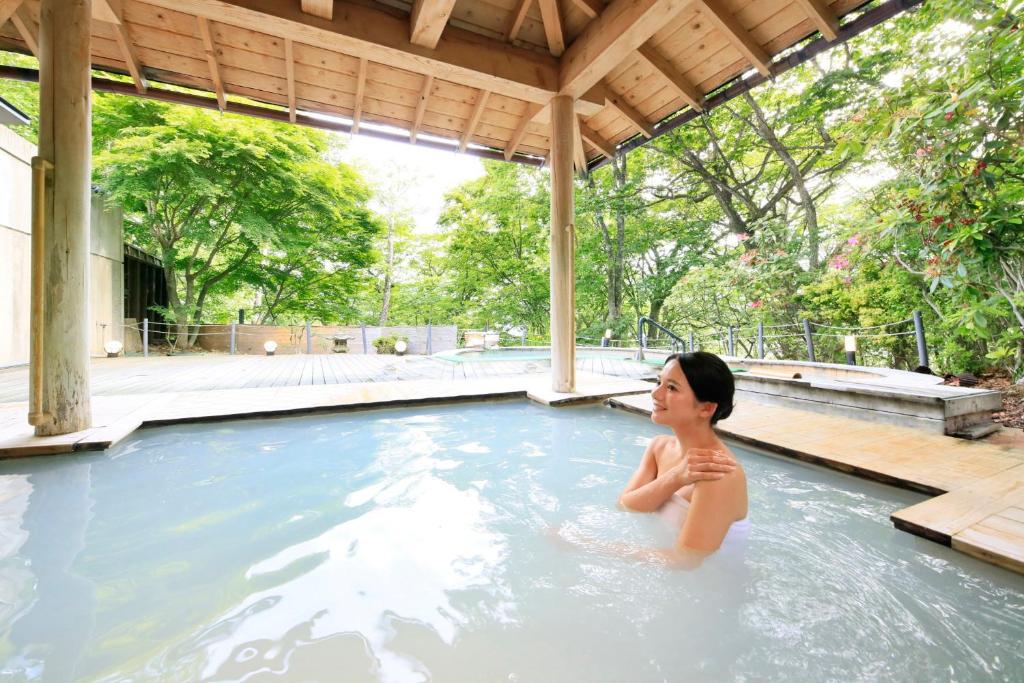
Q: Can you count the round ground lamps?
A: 3